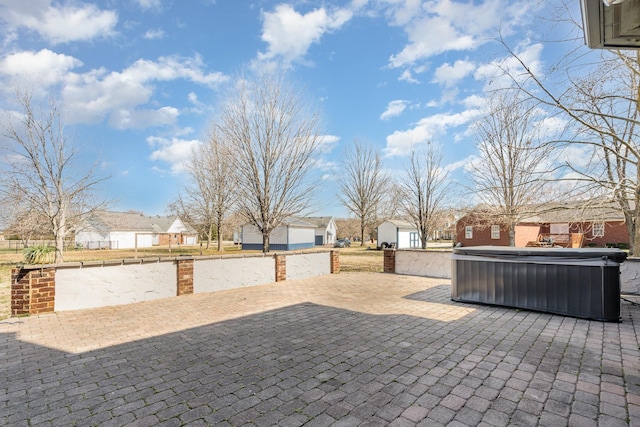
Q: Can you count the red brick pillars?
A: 5